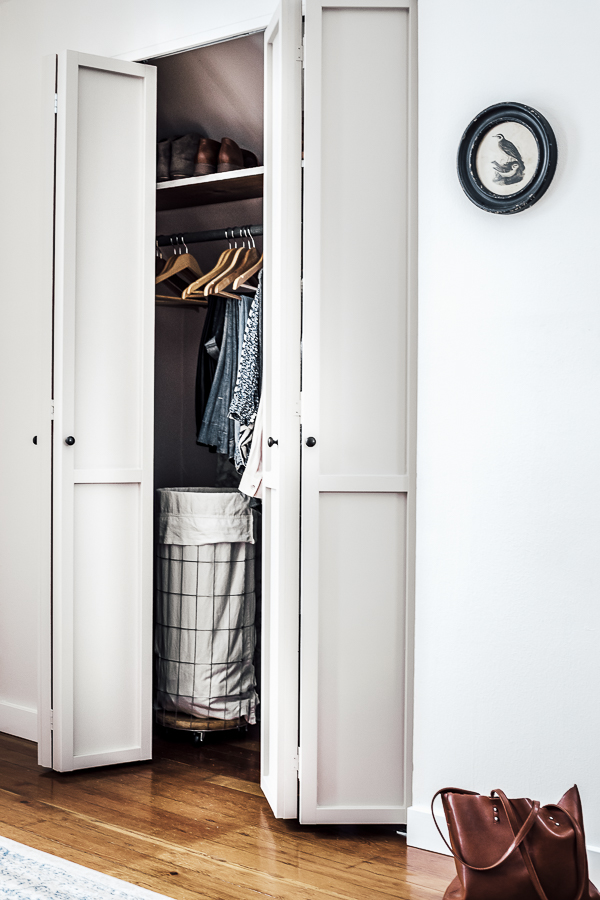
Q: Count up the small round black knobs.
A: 4